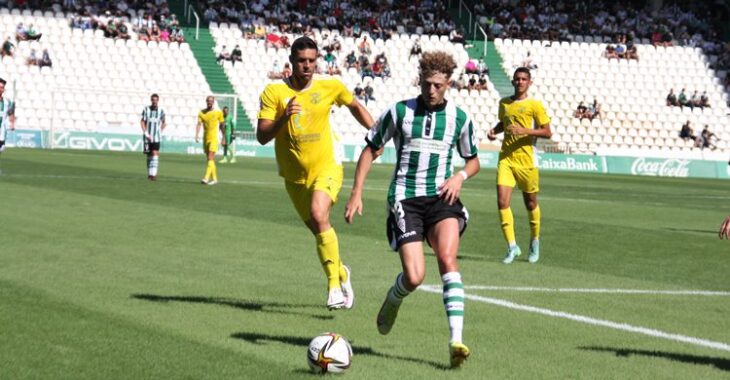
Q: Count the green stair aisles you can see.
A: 2